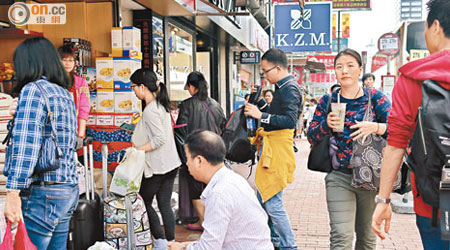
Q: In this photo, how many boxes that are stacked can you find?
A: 6